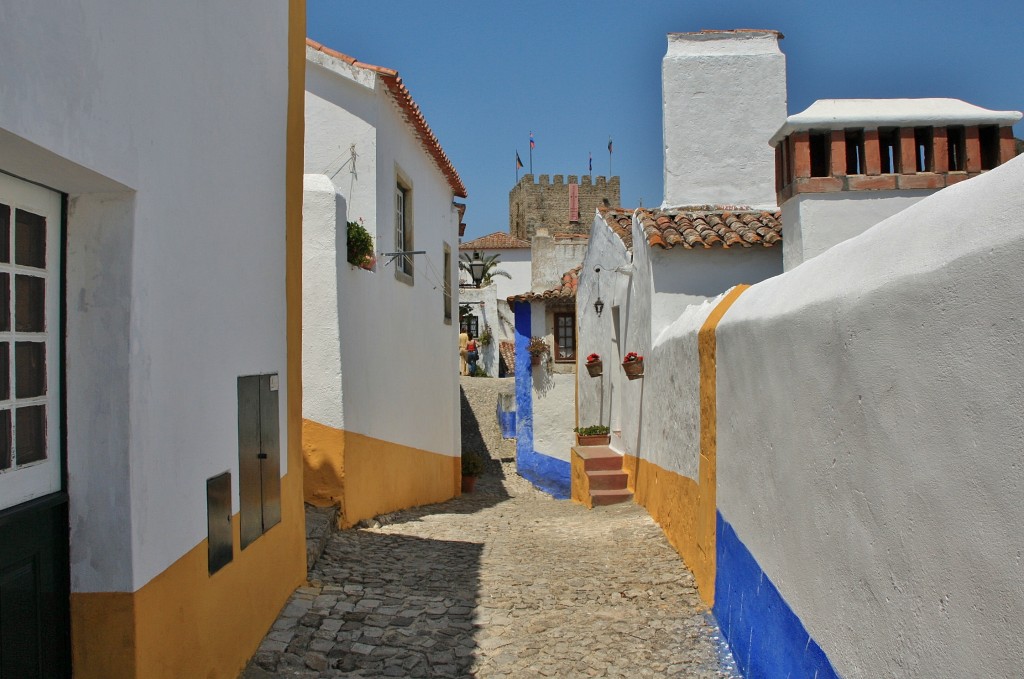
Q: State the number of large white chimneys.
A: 2